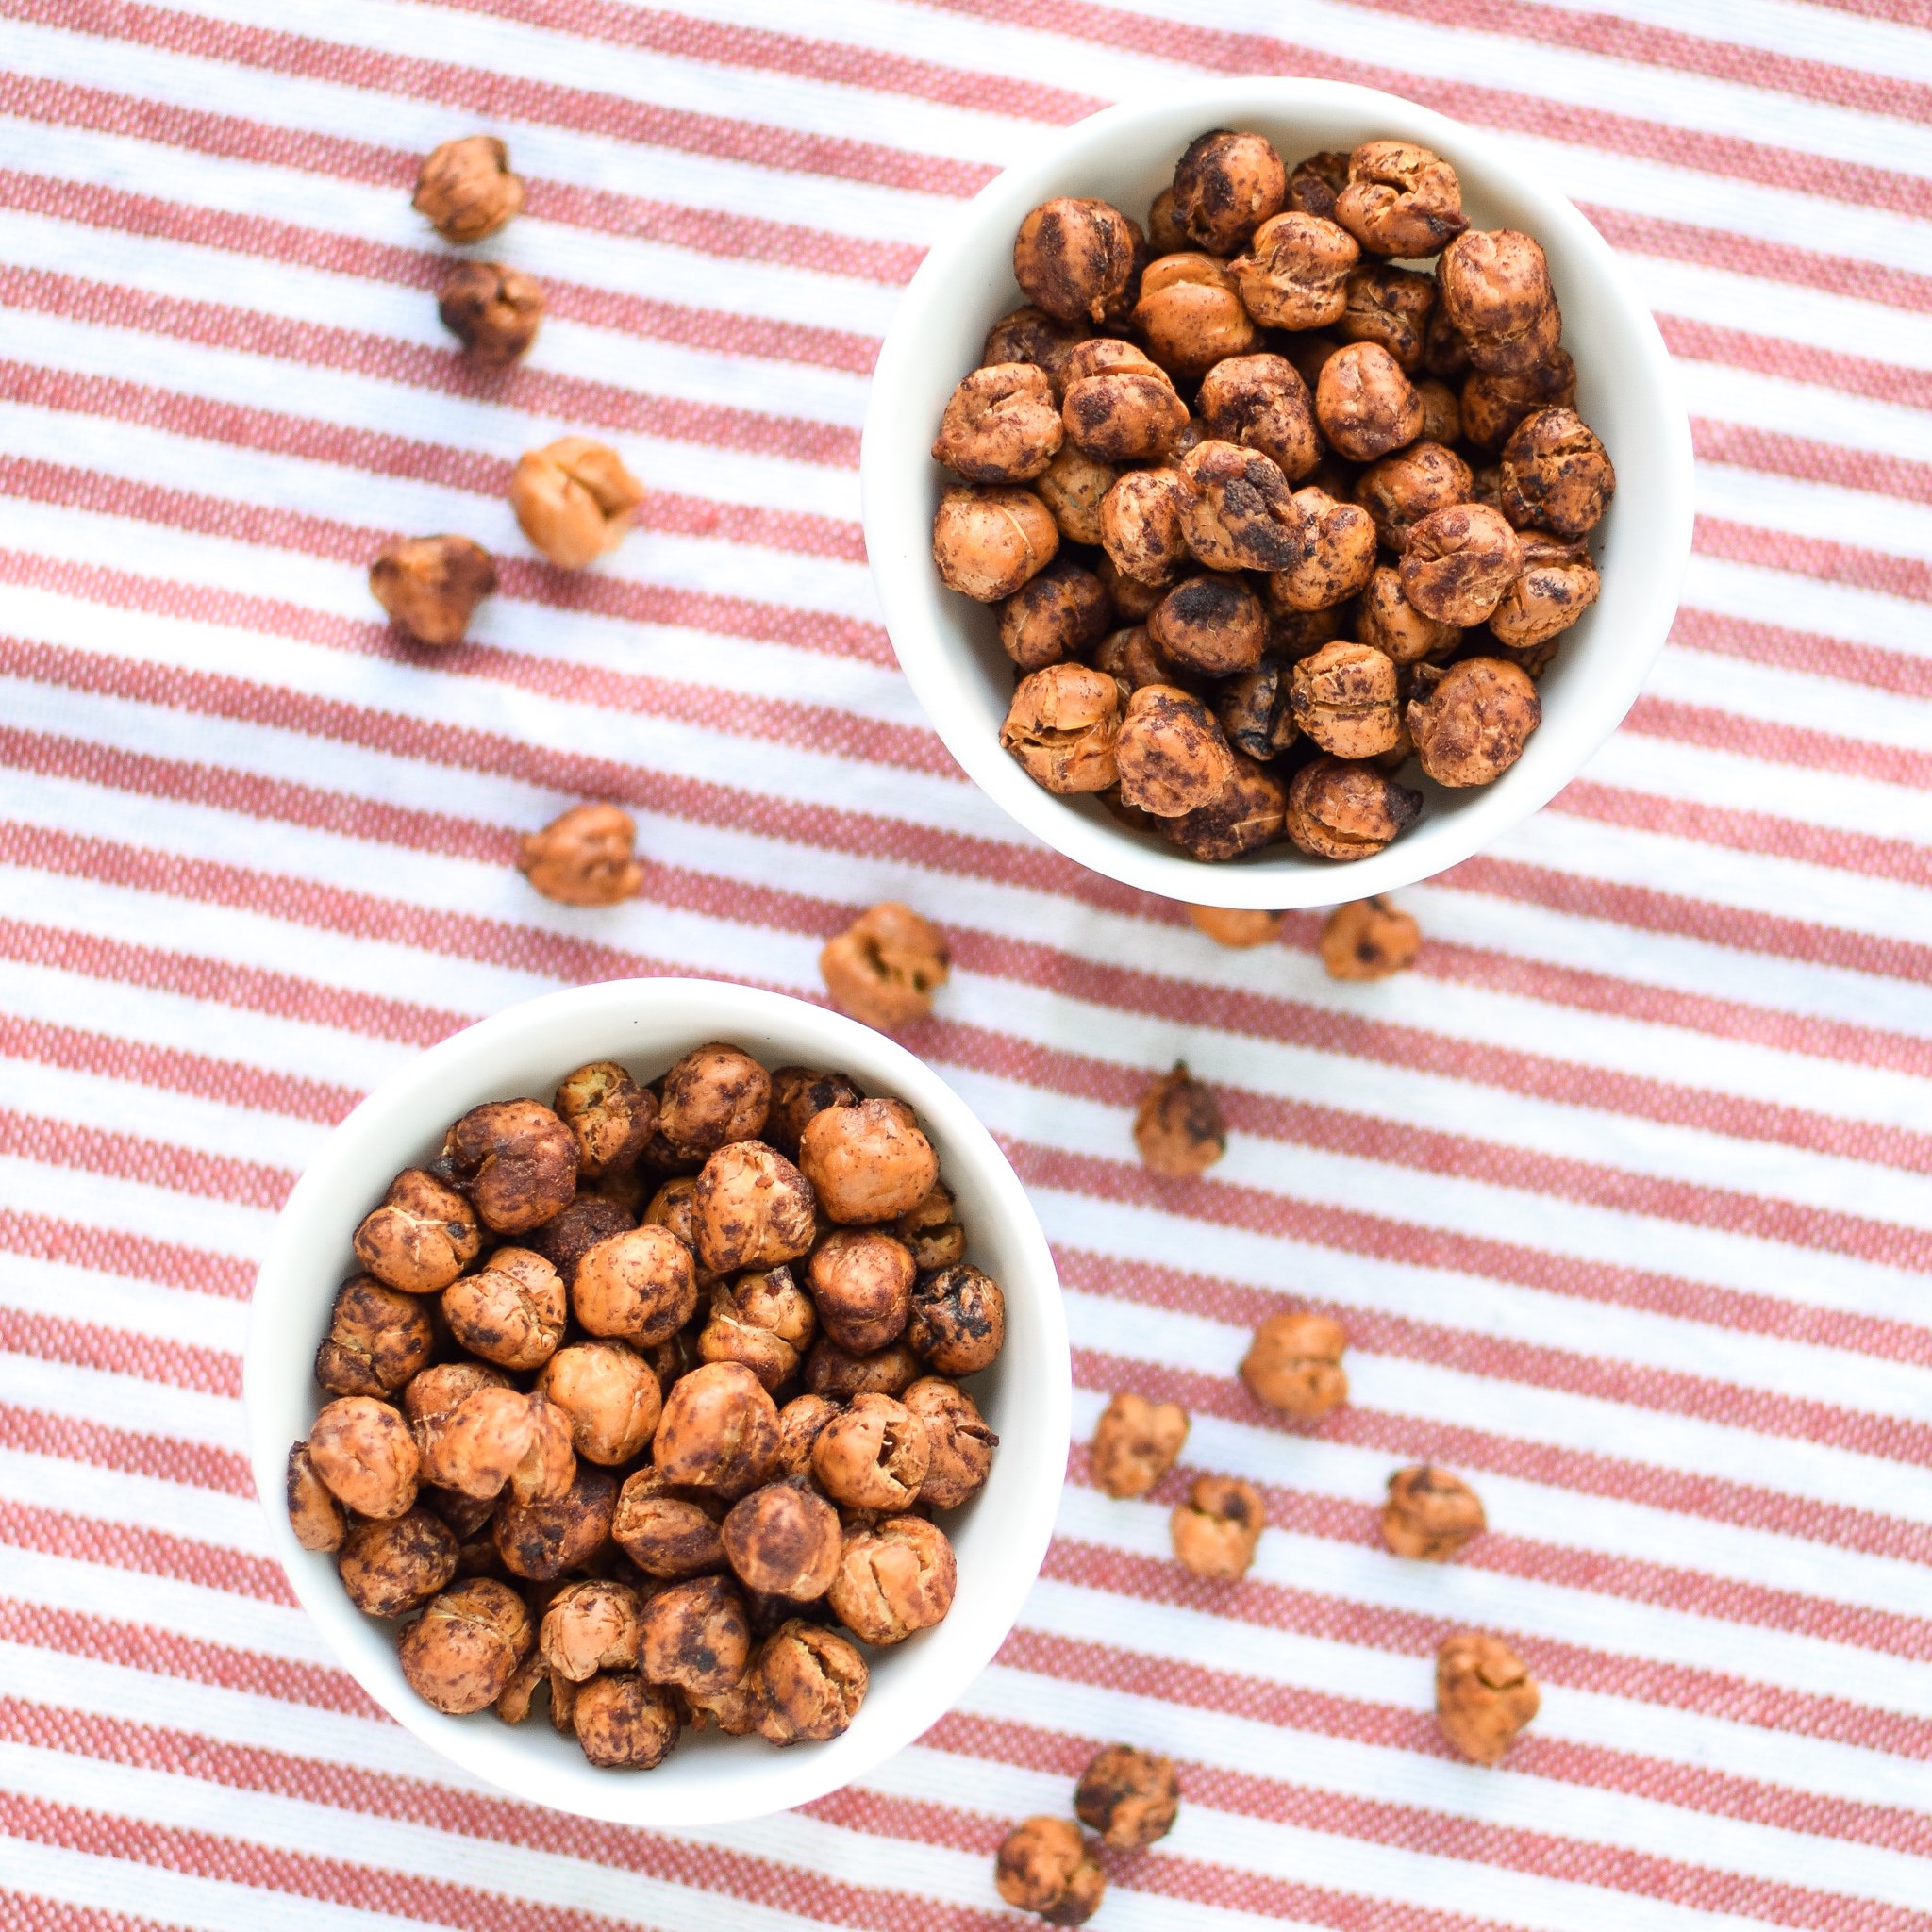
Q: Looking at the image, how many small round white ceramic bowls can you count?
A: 2